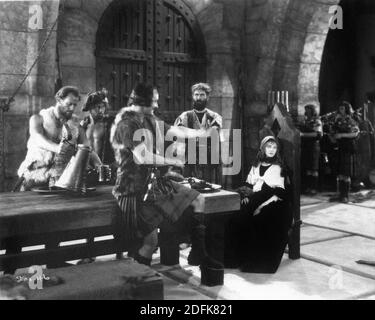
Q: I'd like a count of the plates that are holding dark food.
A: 1